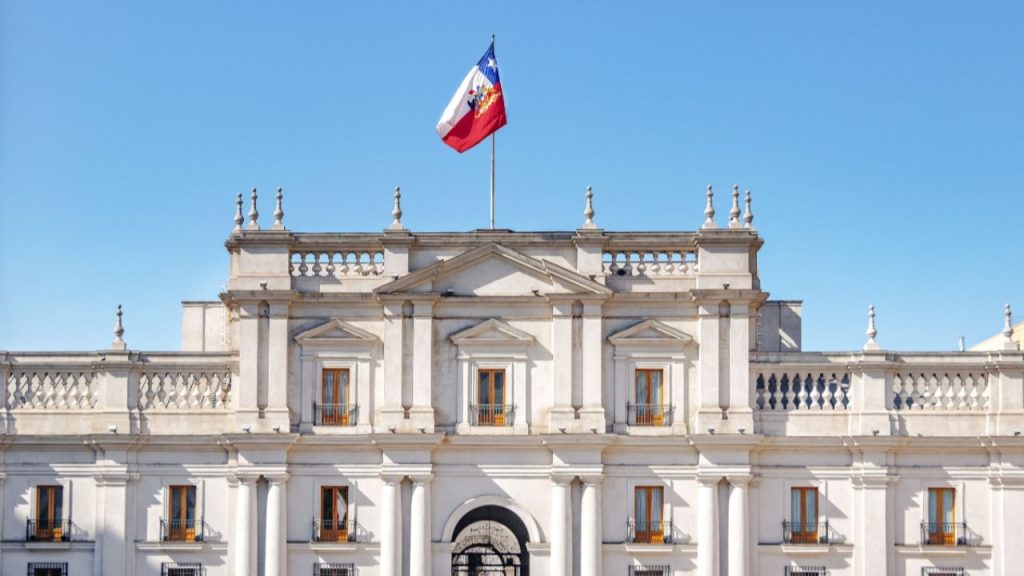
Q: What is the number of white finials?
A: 11